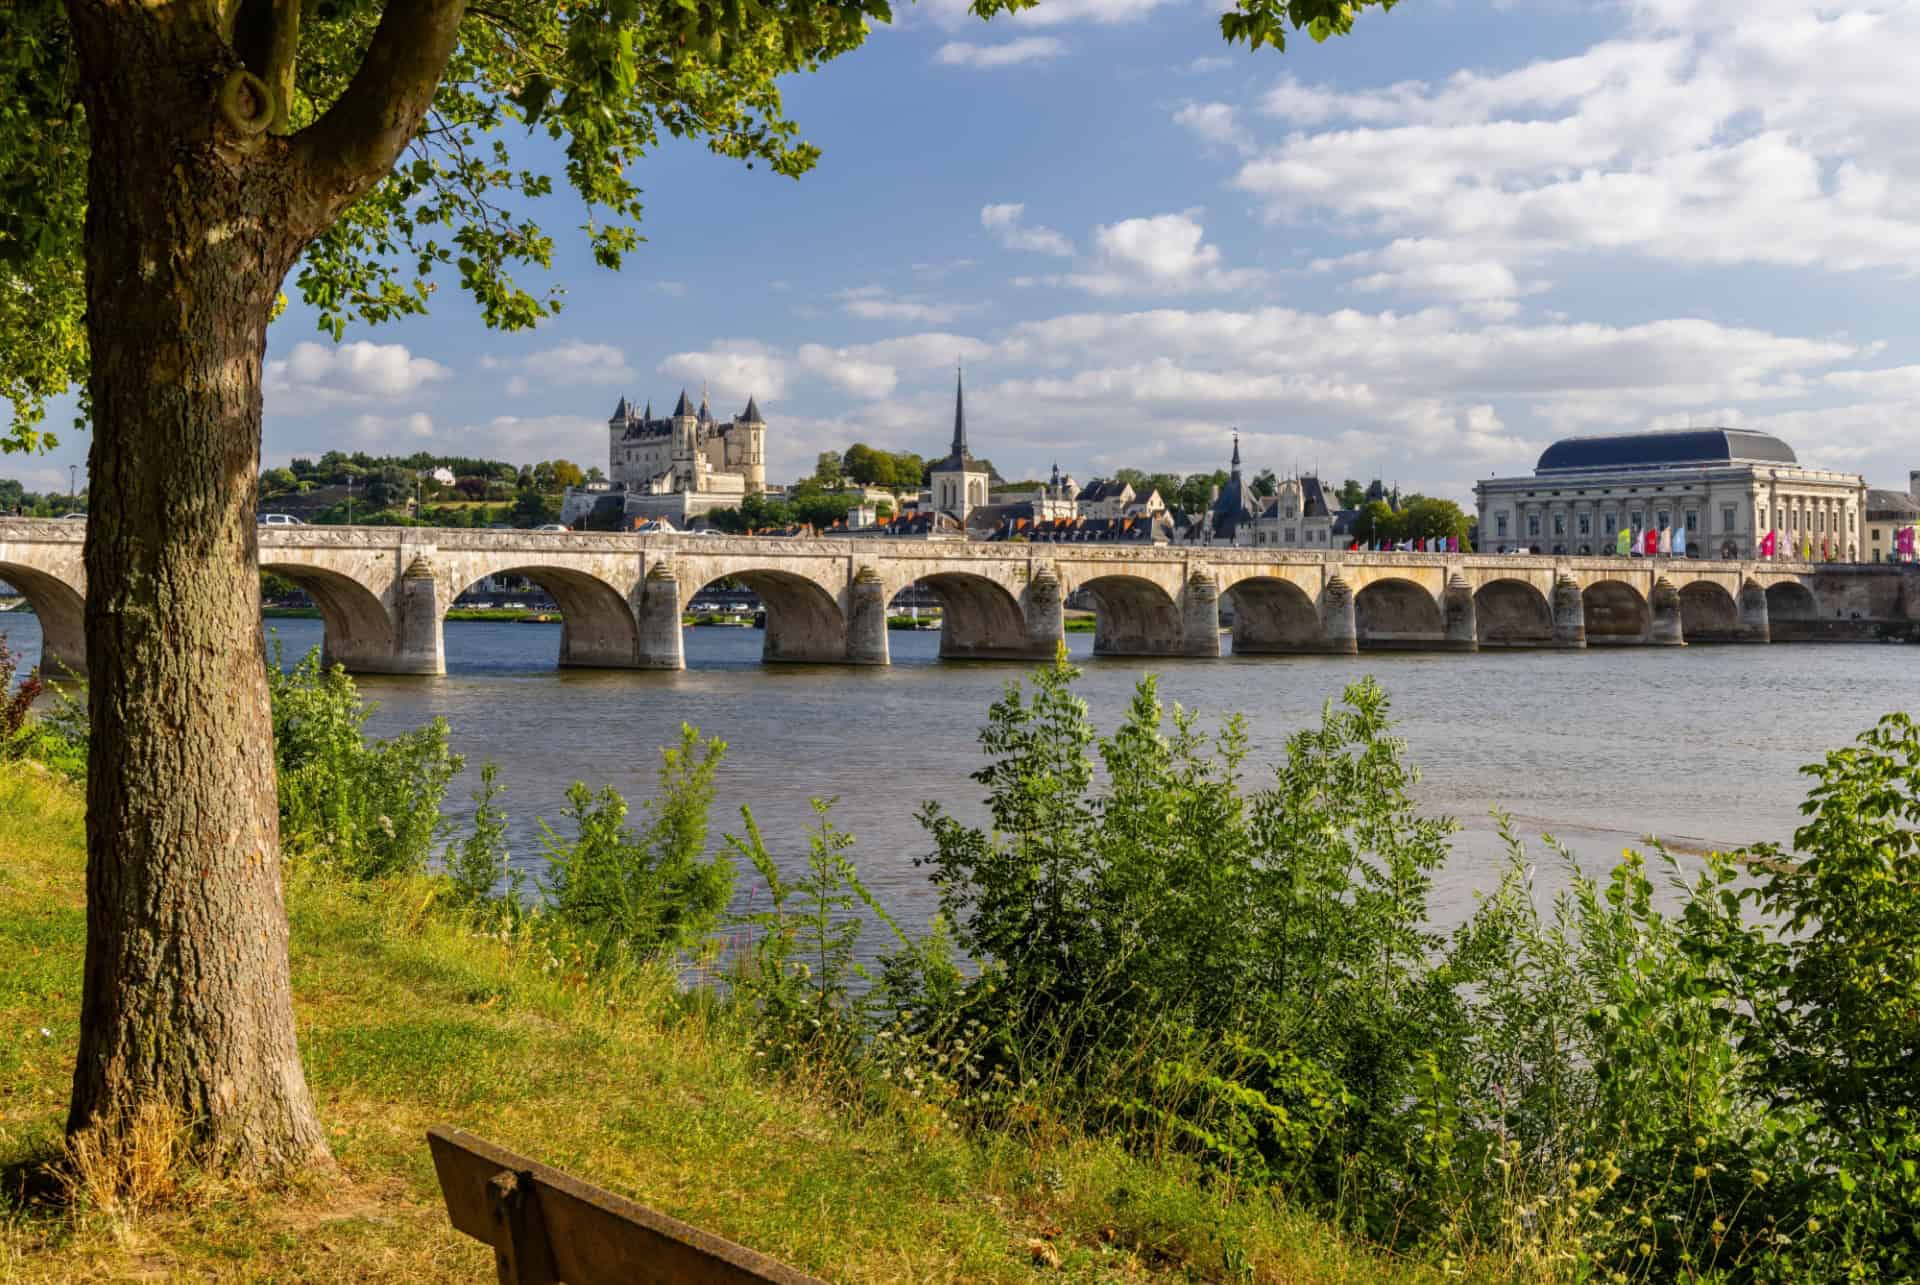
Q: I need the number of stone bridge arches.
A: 12